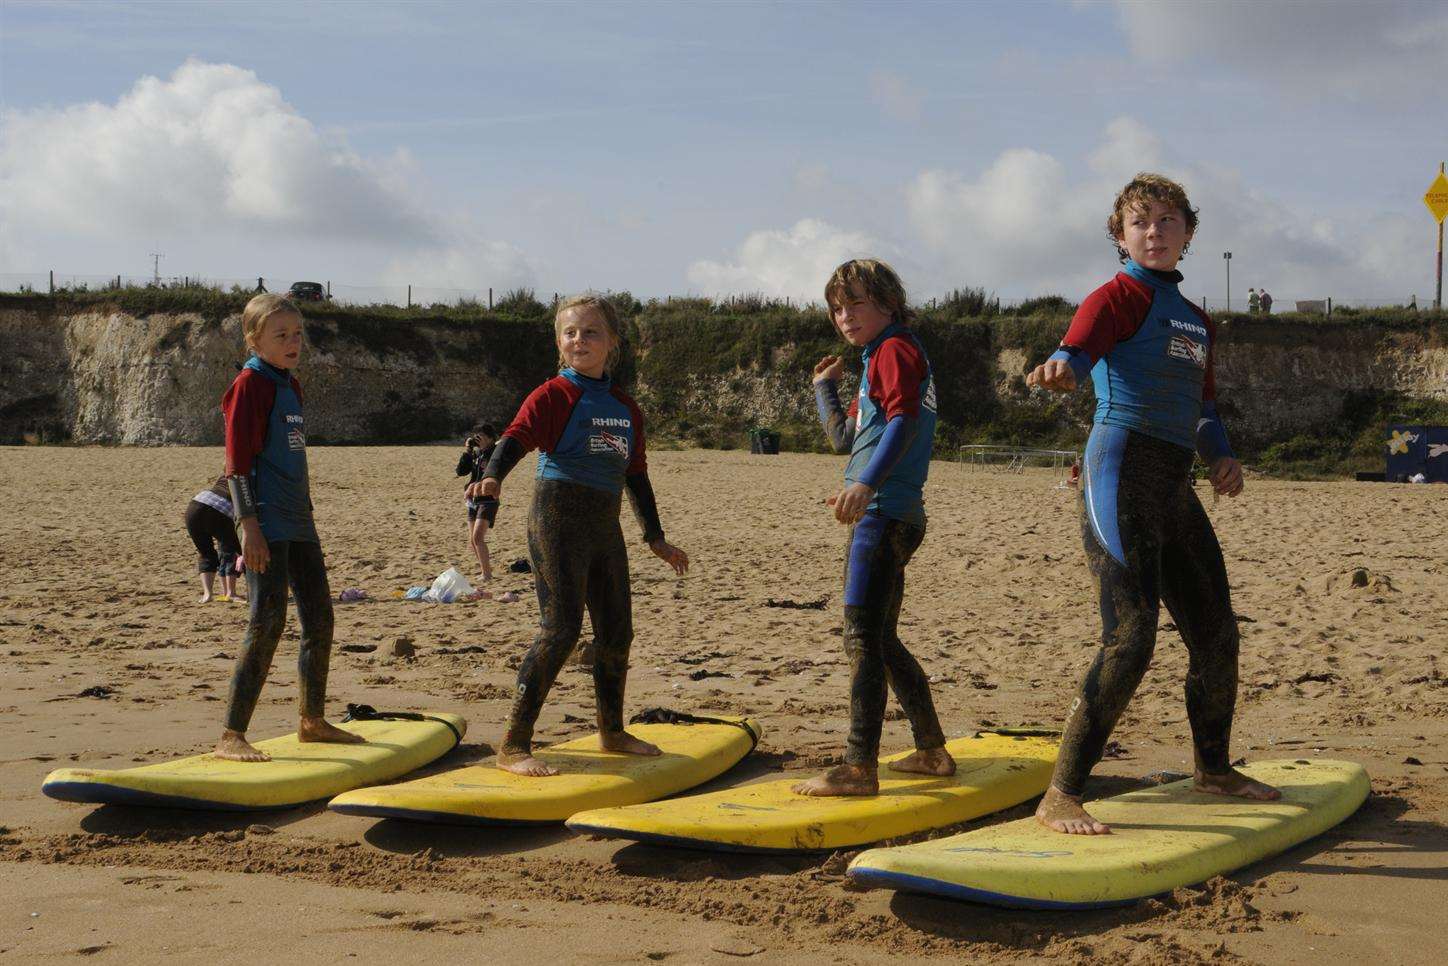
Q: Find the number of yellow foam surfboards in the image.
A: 4